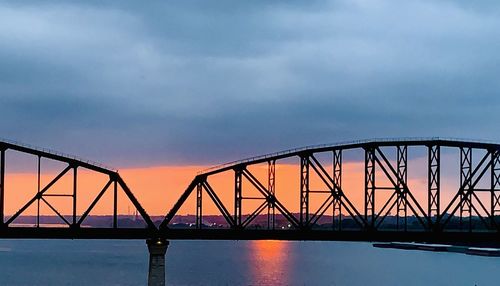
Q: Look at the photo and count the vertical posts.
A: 14